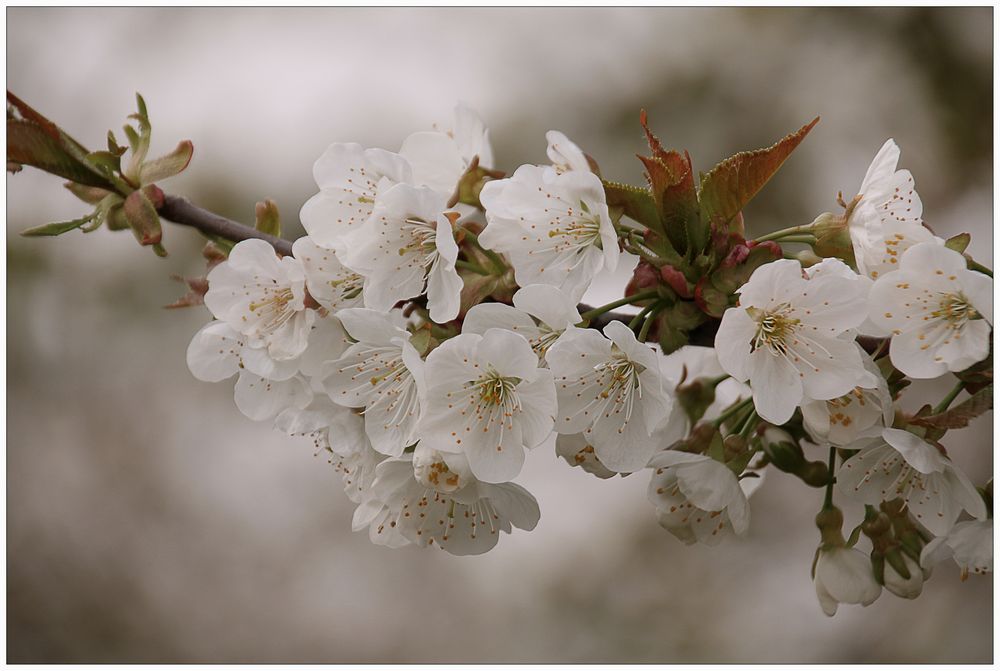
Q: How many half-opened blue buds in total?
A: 0